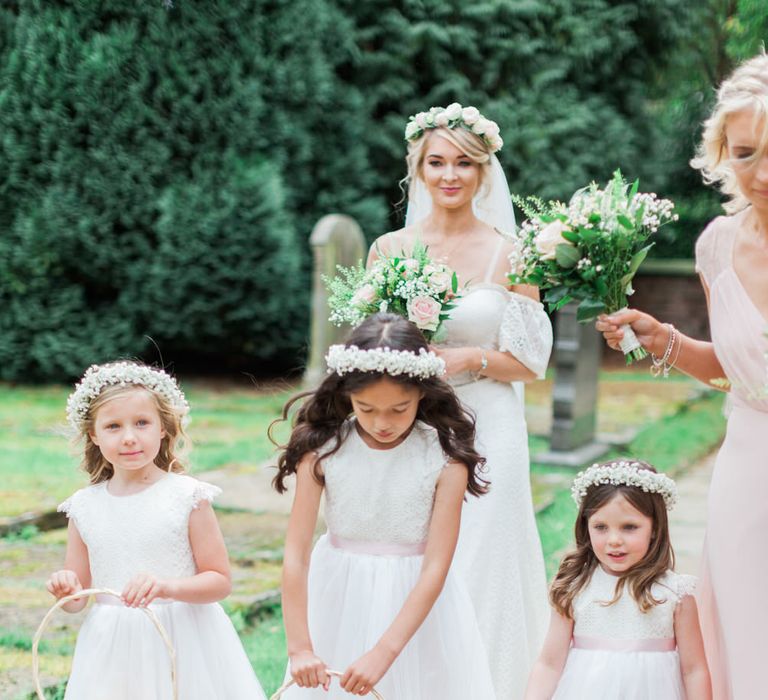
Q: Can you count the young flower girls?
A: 3